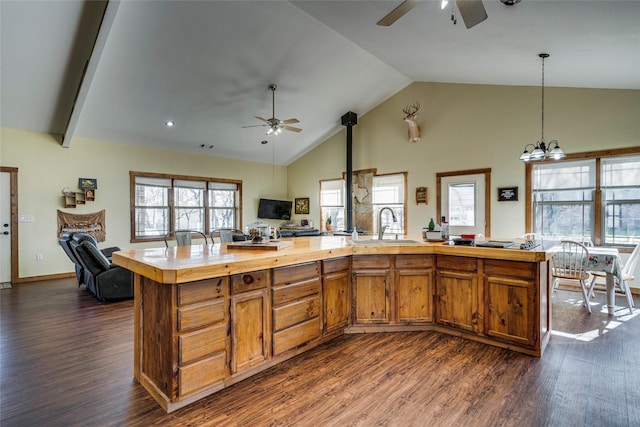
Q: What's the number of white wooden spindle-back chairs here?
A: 4